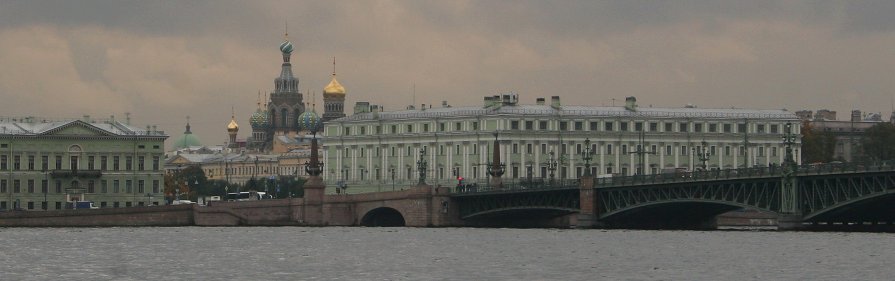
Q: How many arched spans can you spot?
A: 4